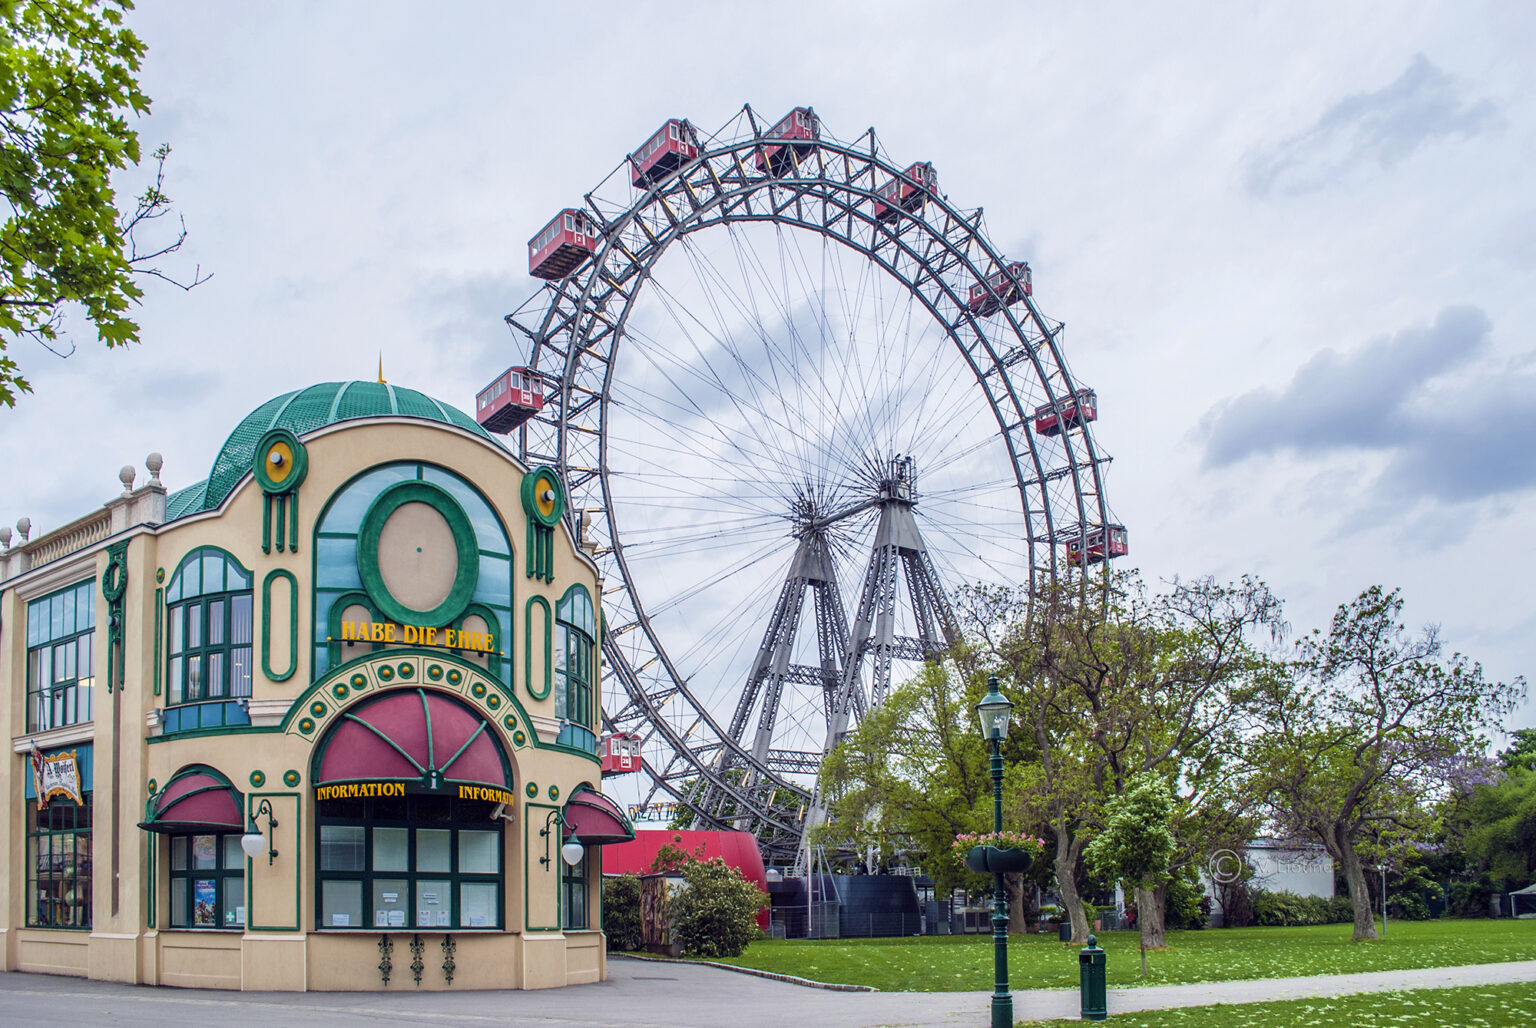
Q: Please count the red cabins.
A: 9